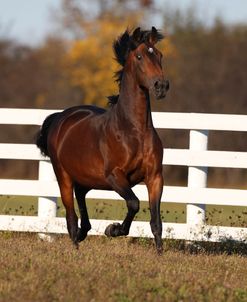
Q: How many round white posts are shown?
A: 2